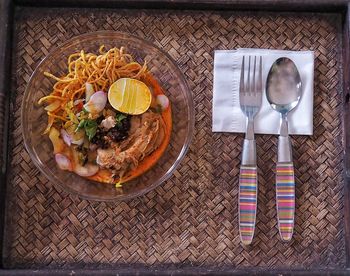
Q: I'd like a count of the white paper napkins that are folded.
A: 1